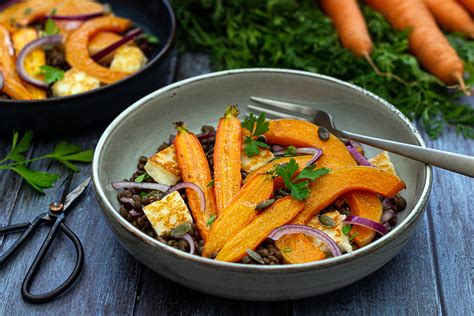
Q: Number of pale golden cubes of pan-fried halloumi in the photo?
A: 7